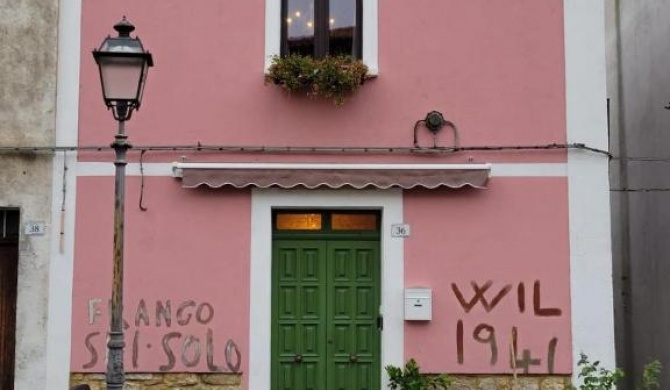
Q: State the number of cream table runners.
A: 0